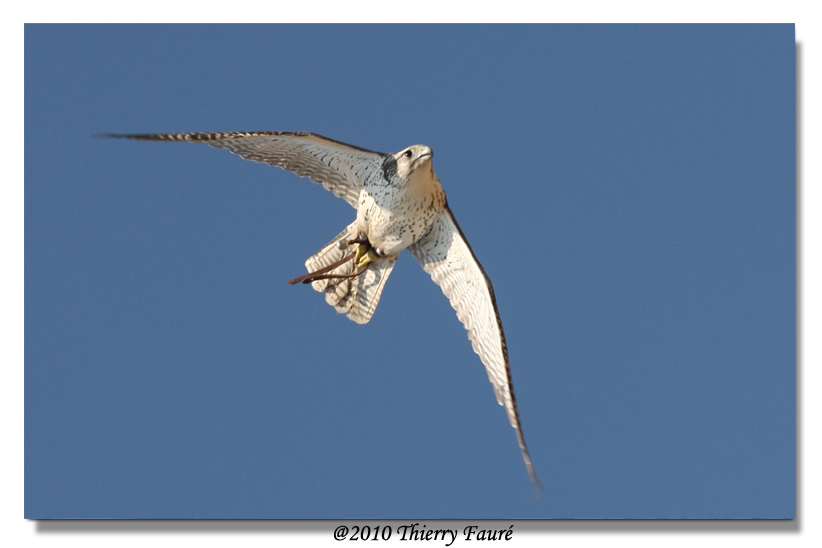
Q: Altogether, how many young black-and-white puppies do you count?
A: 0